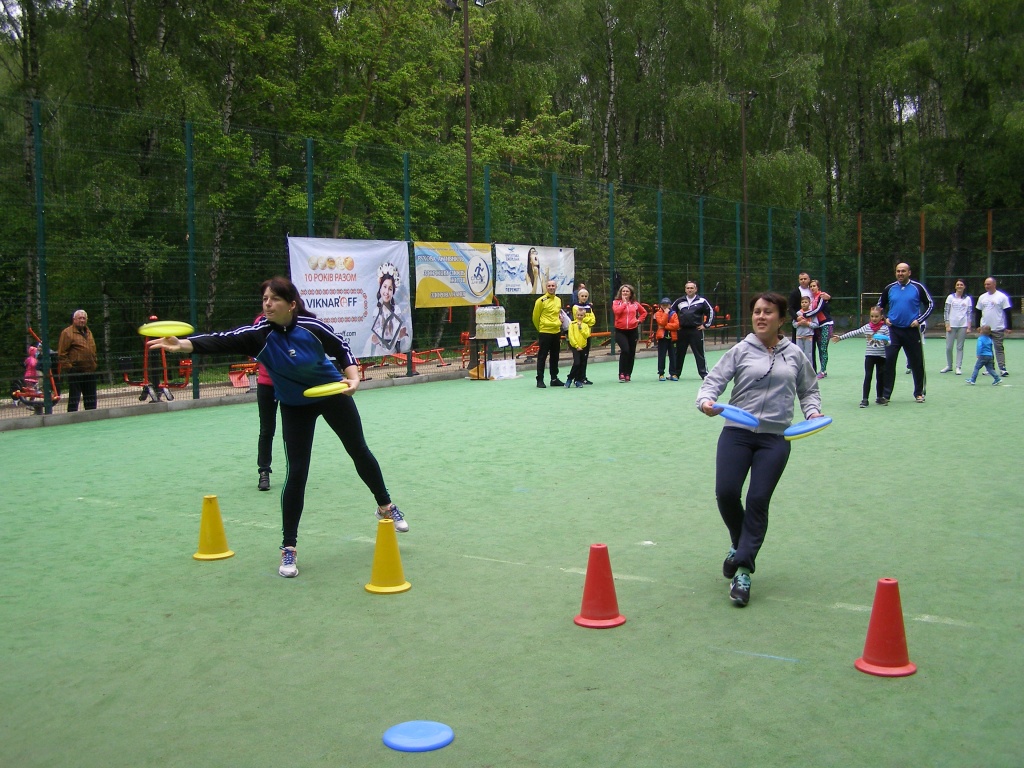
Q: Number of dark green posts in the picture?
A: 13